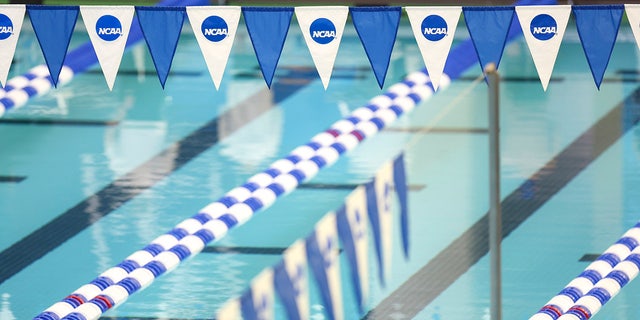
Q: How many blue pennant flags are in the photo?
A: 12